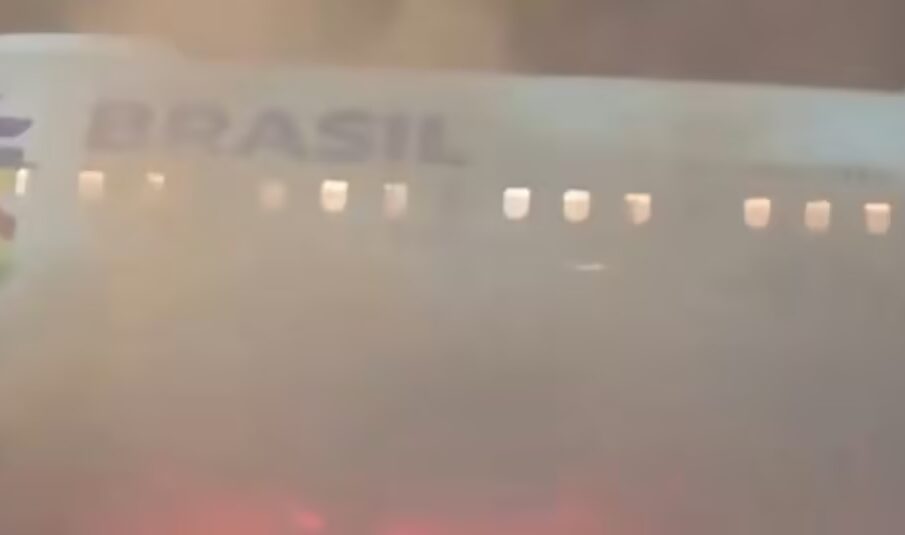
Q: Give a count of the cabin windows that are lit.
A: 12